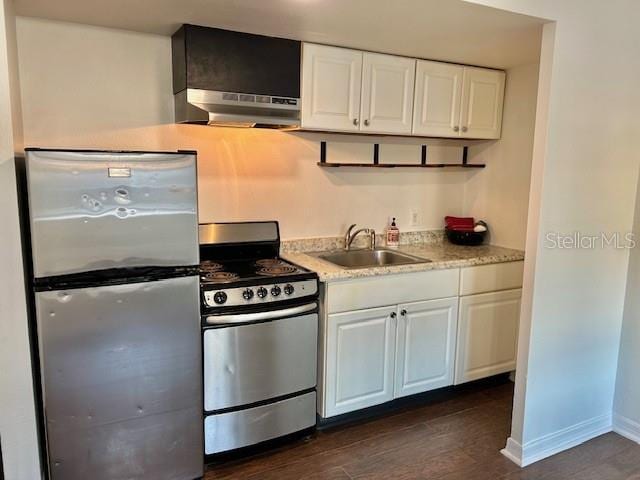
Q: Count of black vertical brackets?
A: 4